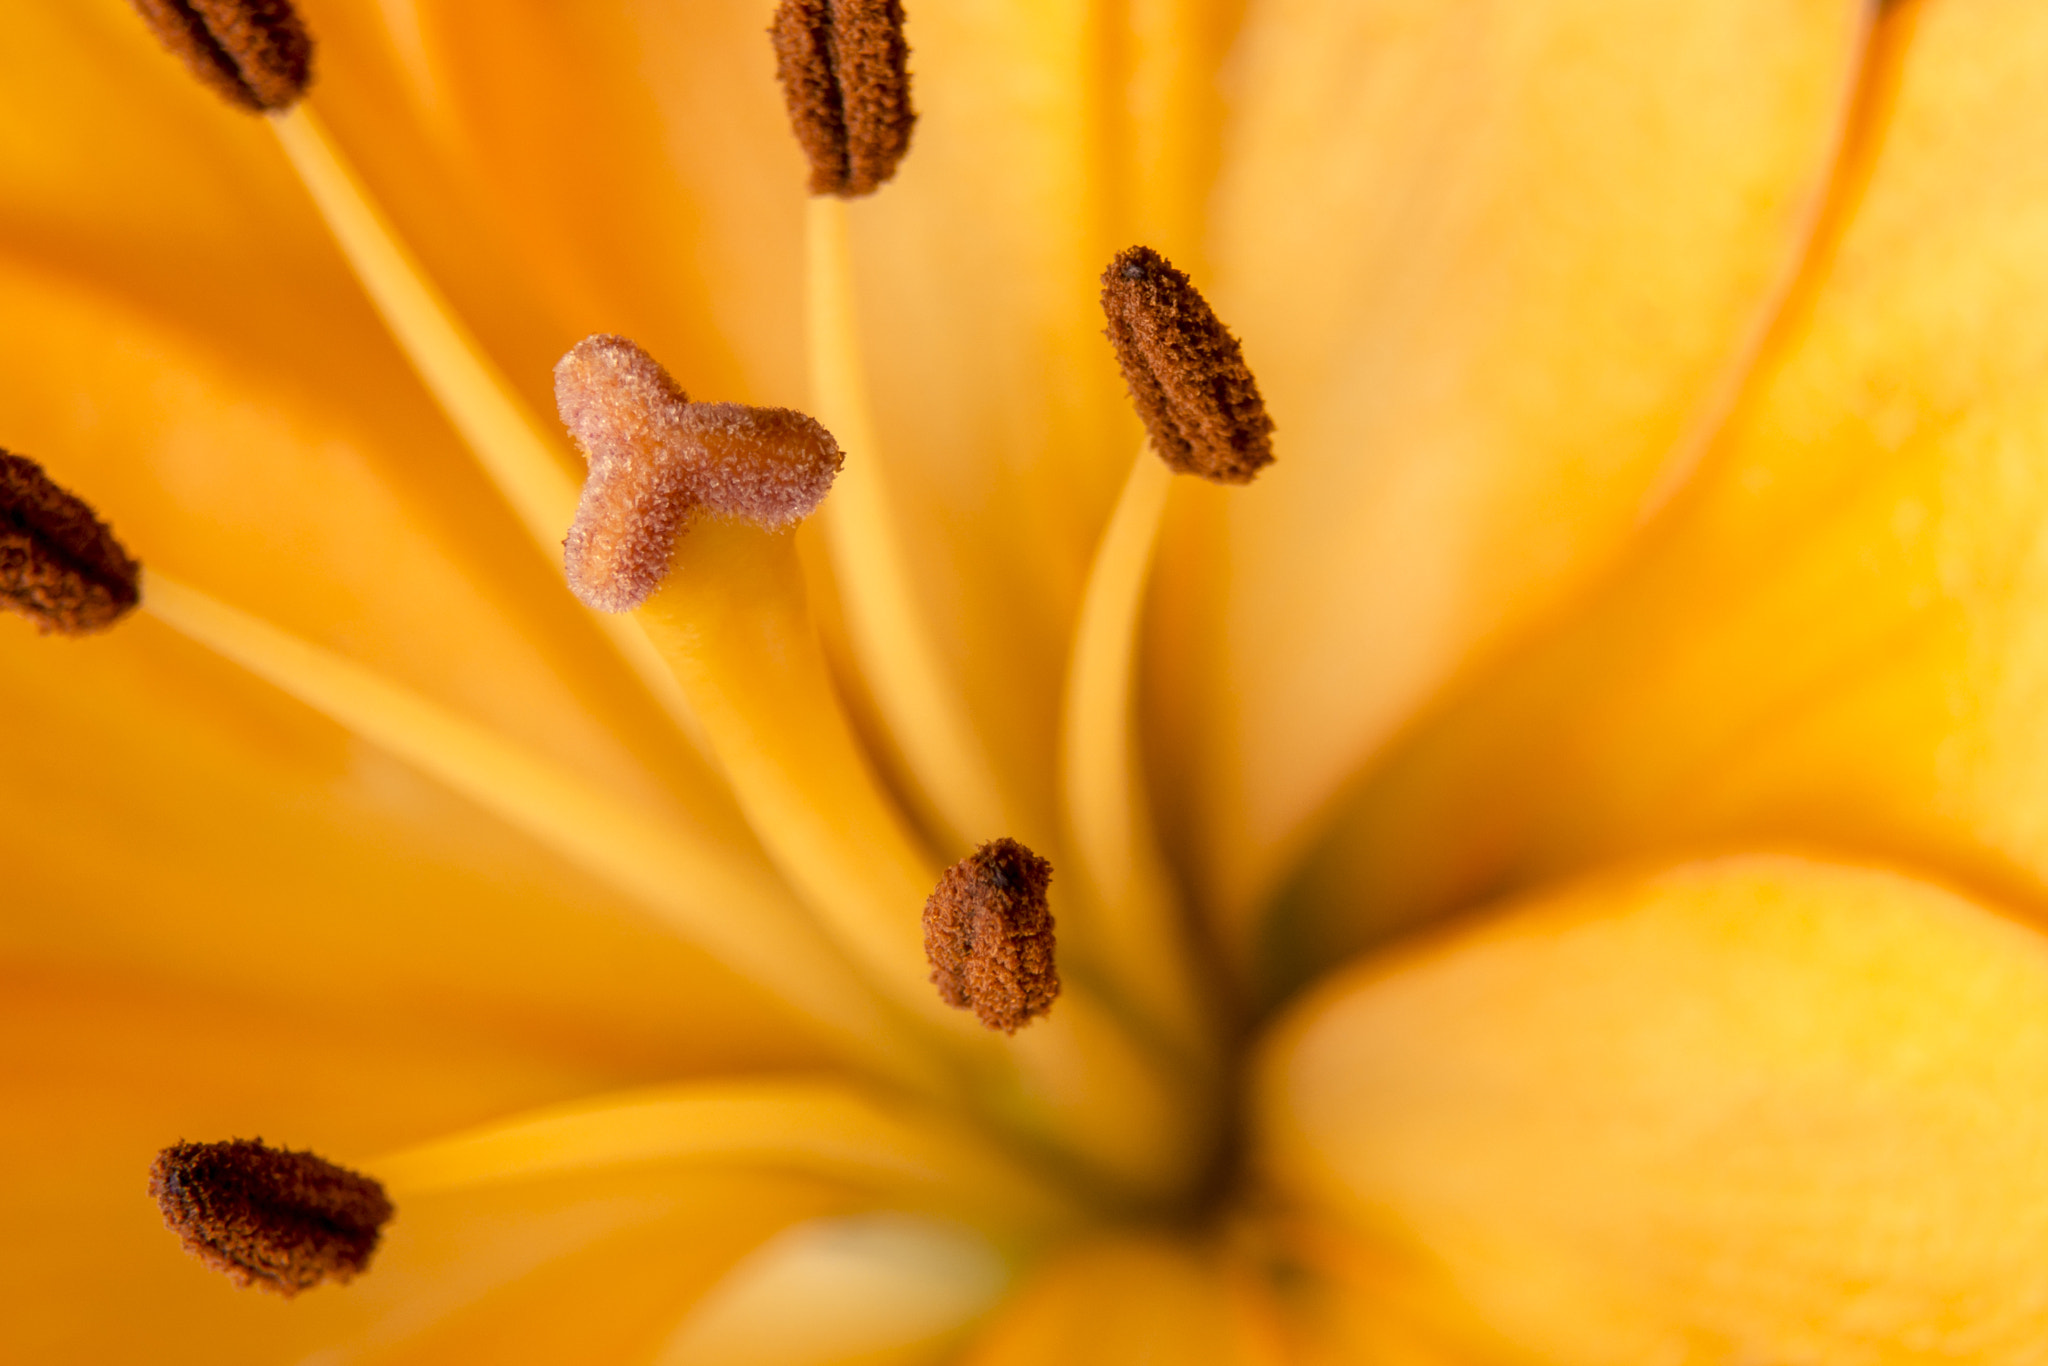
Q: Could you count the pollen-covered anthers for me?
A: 6